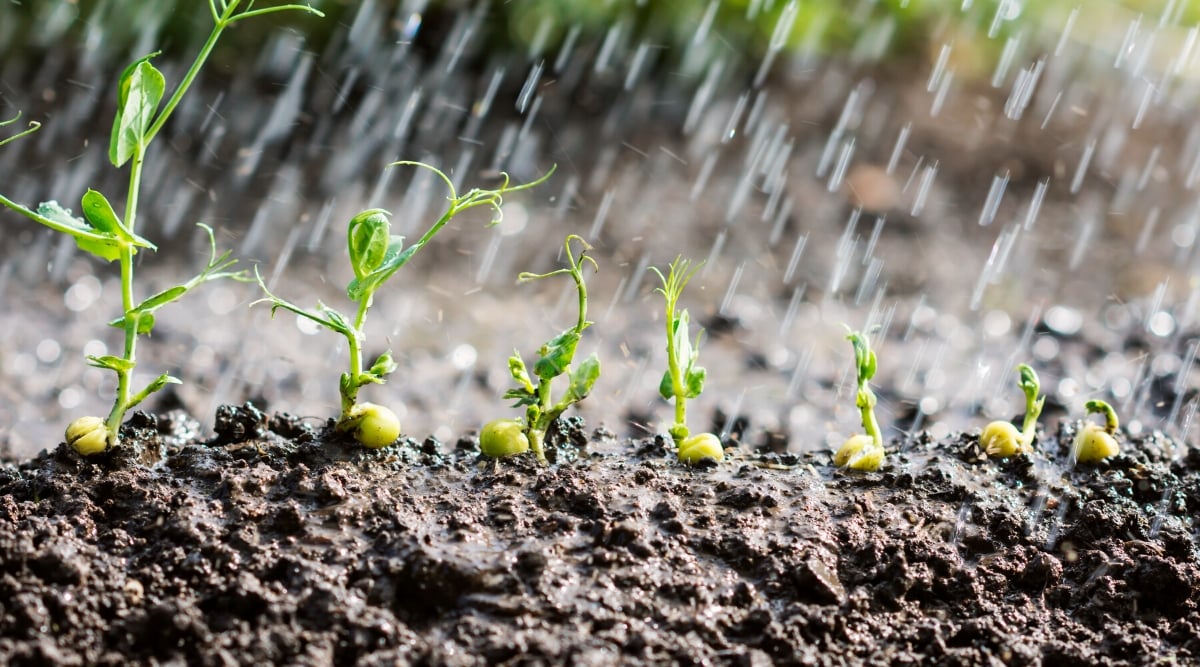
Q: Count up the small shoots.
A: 7